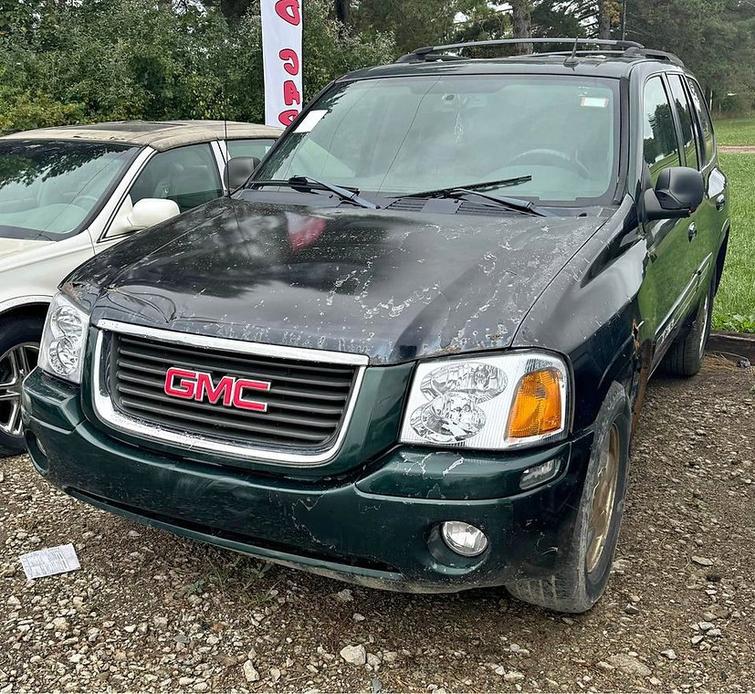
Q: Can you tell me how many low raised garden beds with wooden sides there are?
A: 0